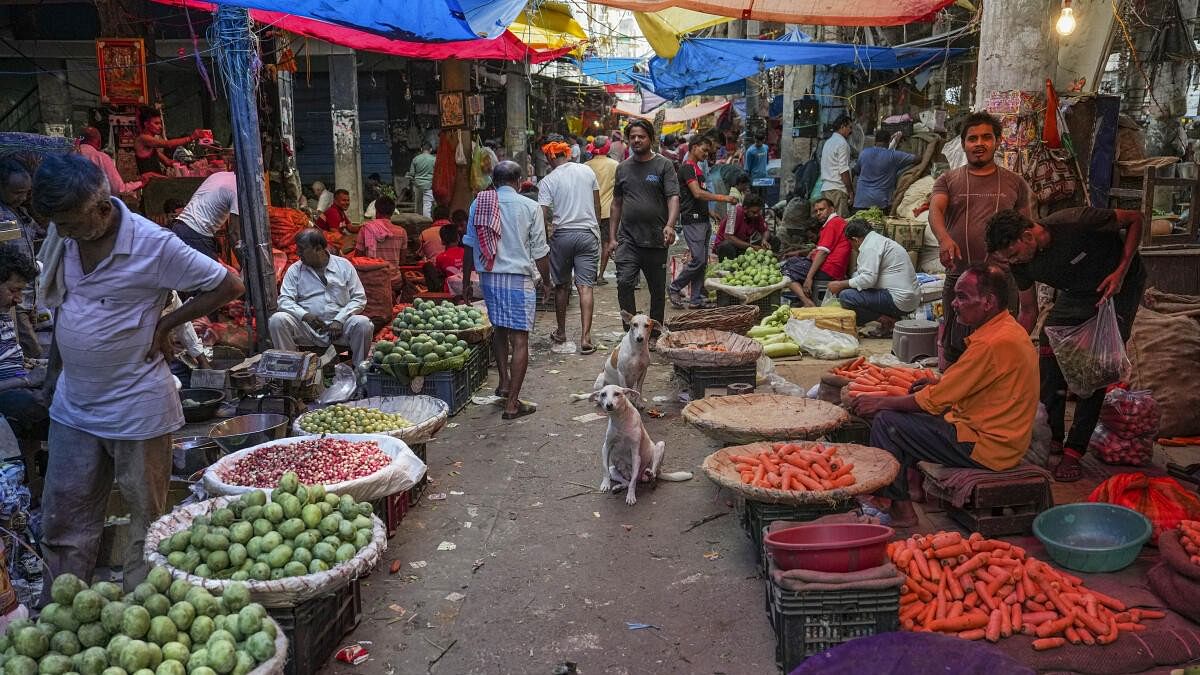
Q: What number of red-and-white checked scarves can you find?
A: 1